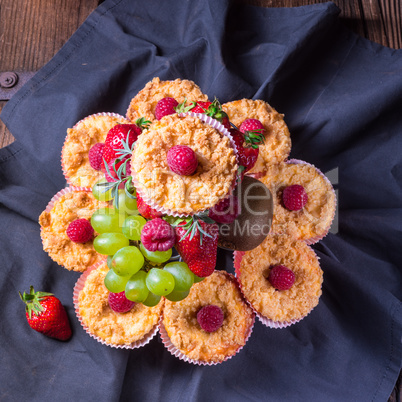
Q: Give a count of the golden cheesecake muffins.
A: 9